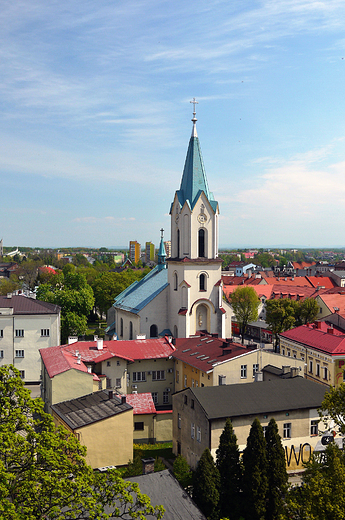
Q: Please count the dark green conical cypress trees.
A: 4